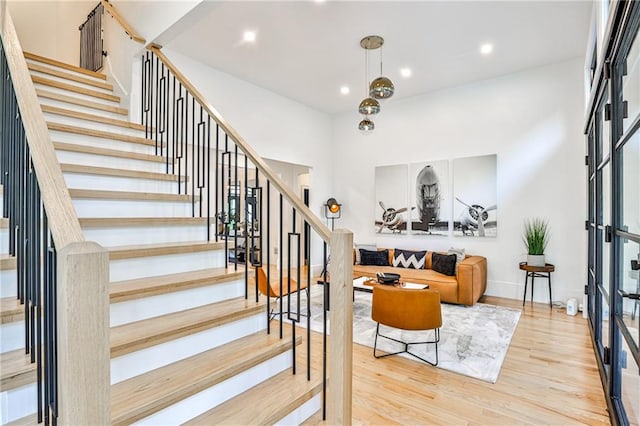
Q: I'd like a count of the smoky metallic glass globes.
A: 3